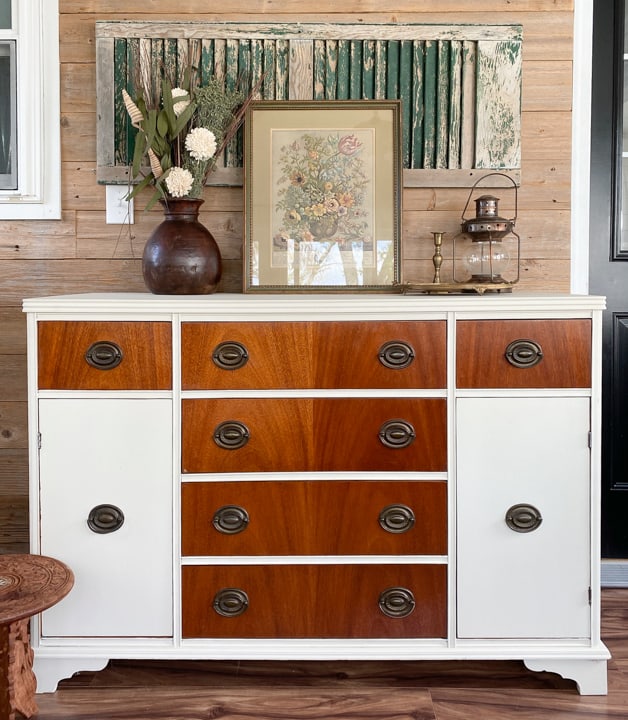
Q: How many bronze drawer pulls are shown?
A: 12